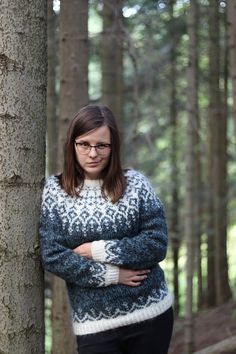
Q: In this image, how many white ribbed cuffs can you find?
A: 2